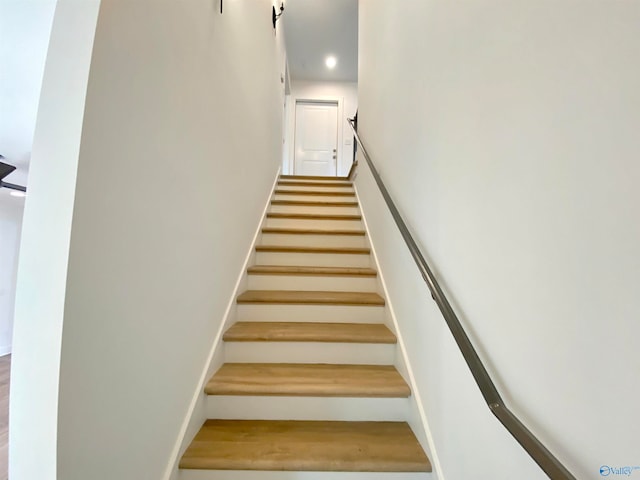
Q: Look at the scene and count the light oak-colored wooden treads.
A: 12